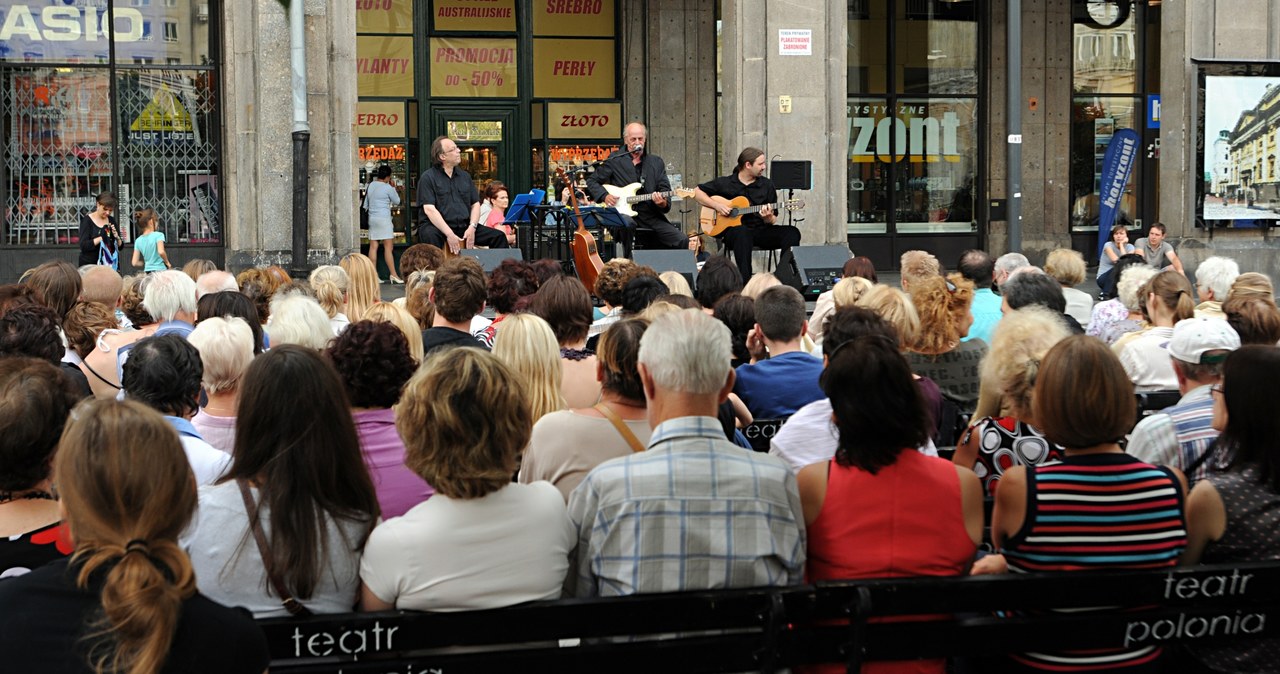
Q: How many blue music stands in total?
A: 2